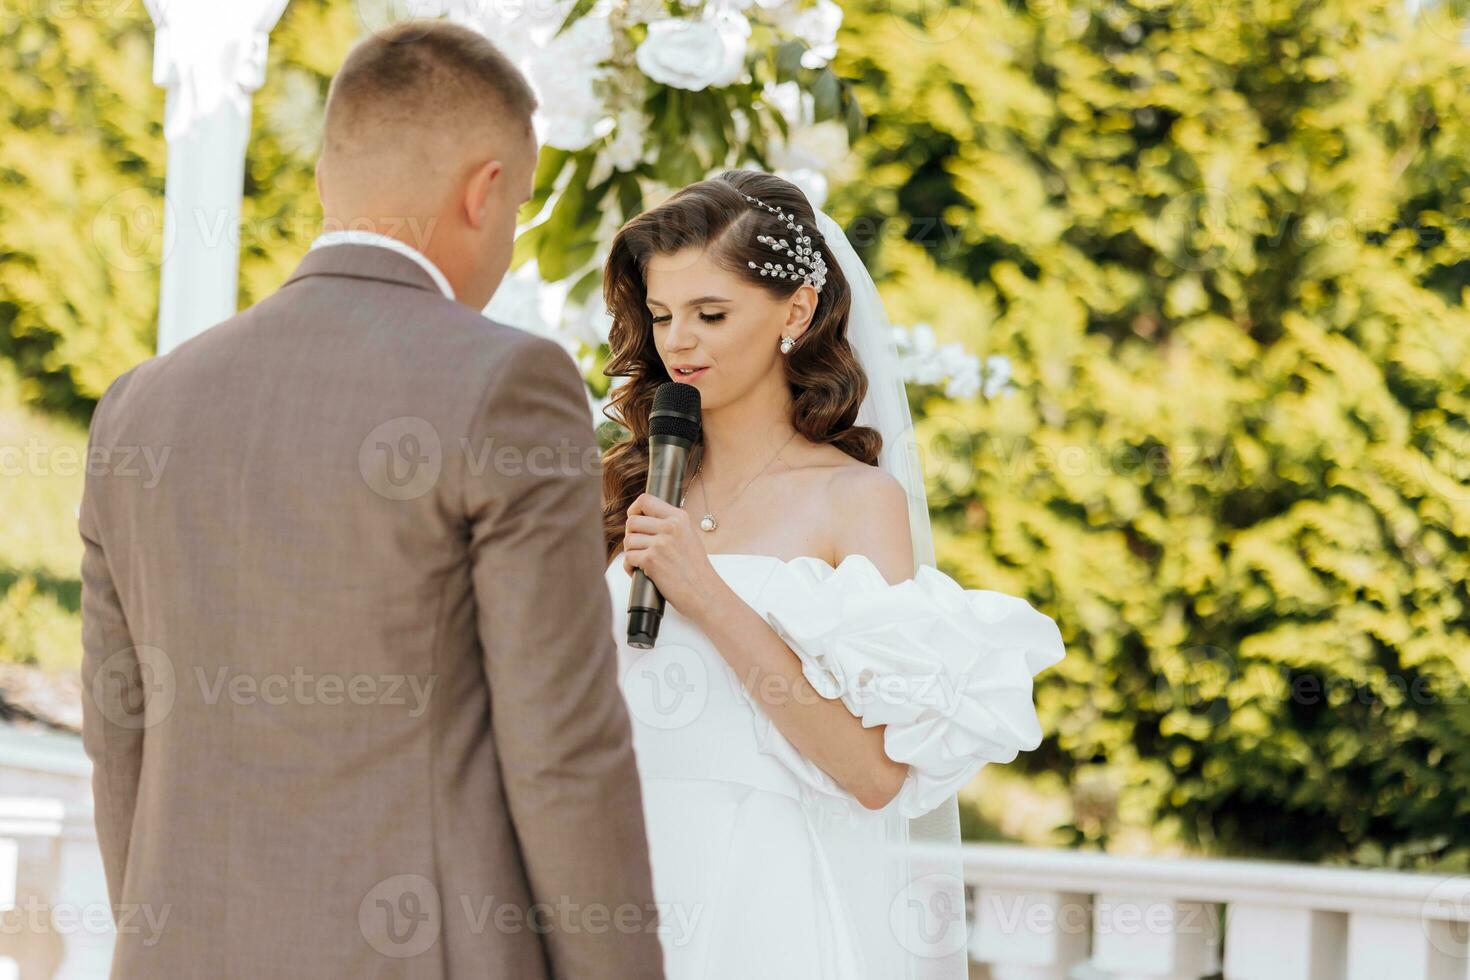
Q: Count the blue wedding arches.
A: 0